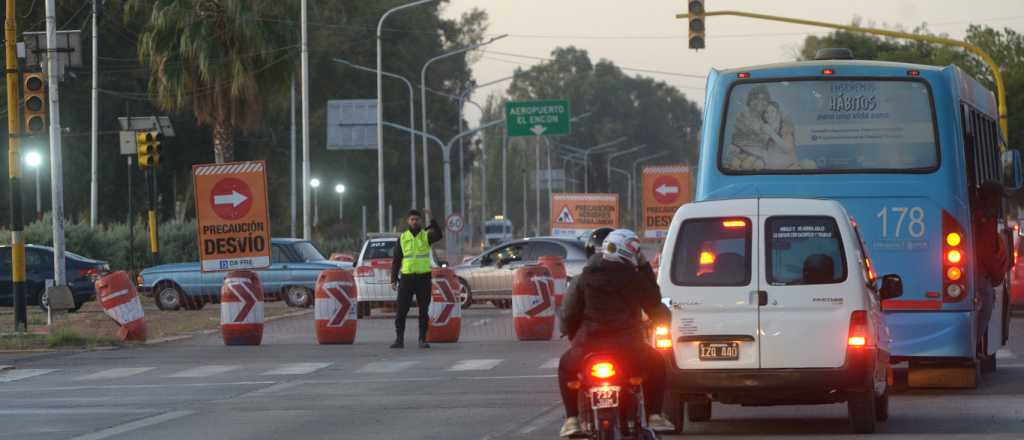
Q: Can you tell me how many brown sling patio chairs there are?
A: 0